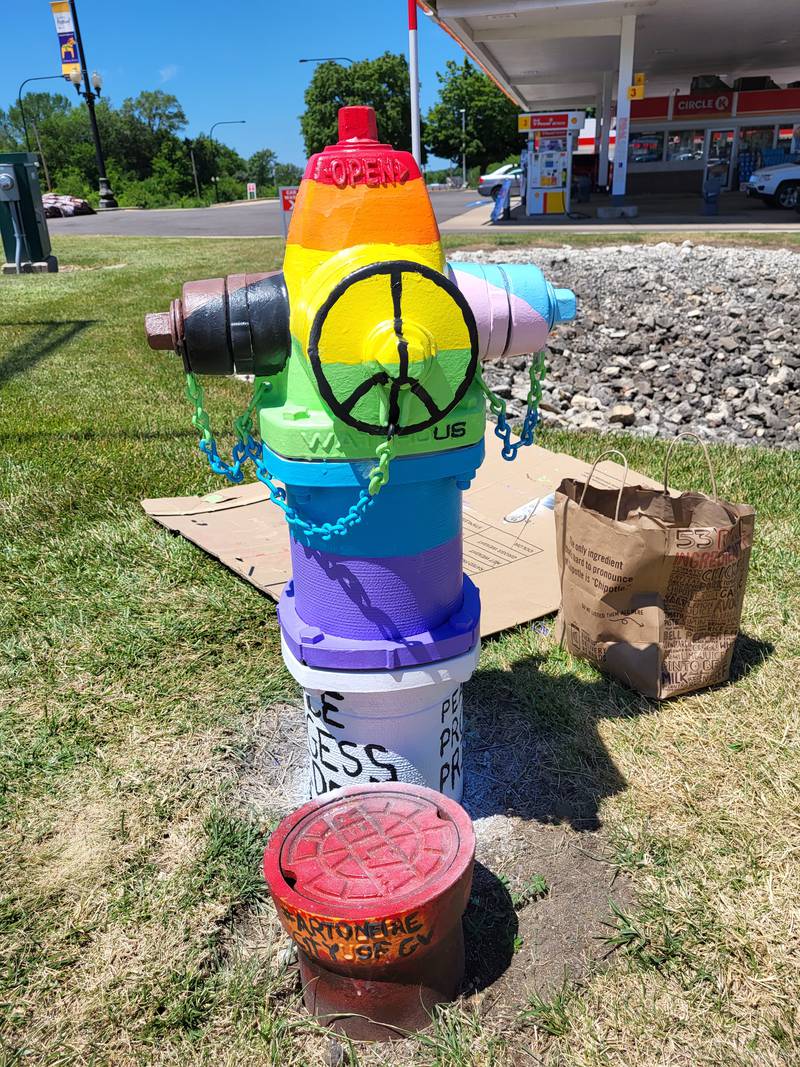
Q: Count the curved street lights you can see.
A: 3